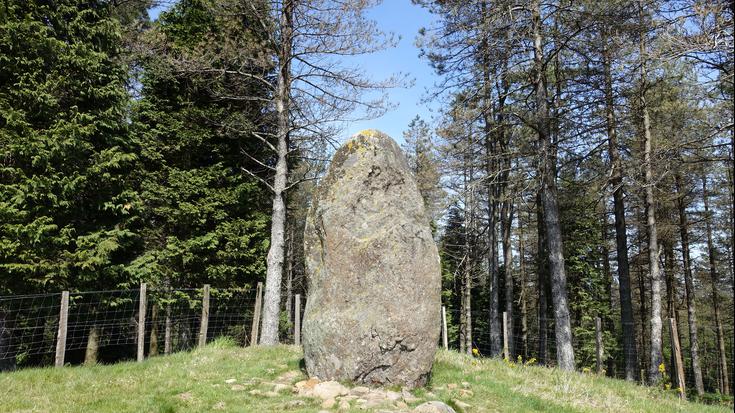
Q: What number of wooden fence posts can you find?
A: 9